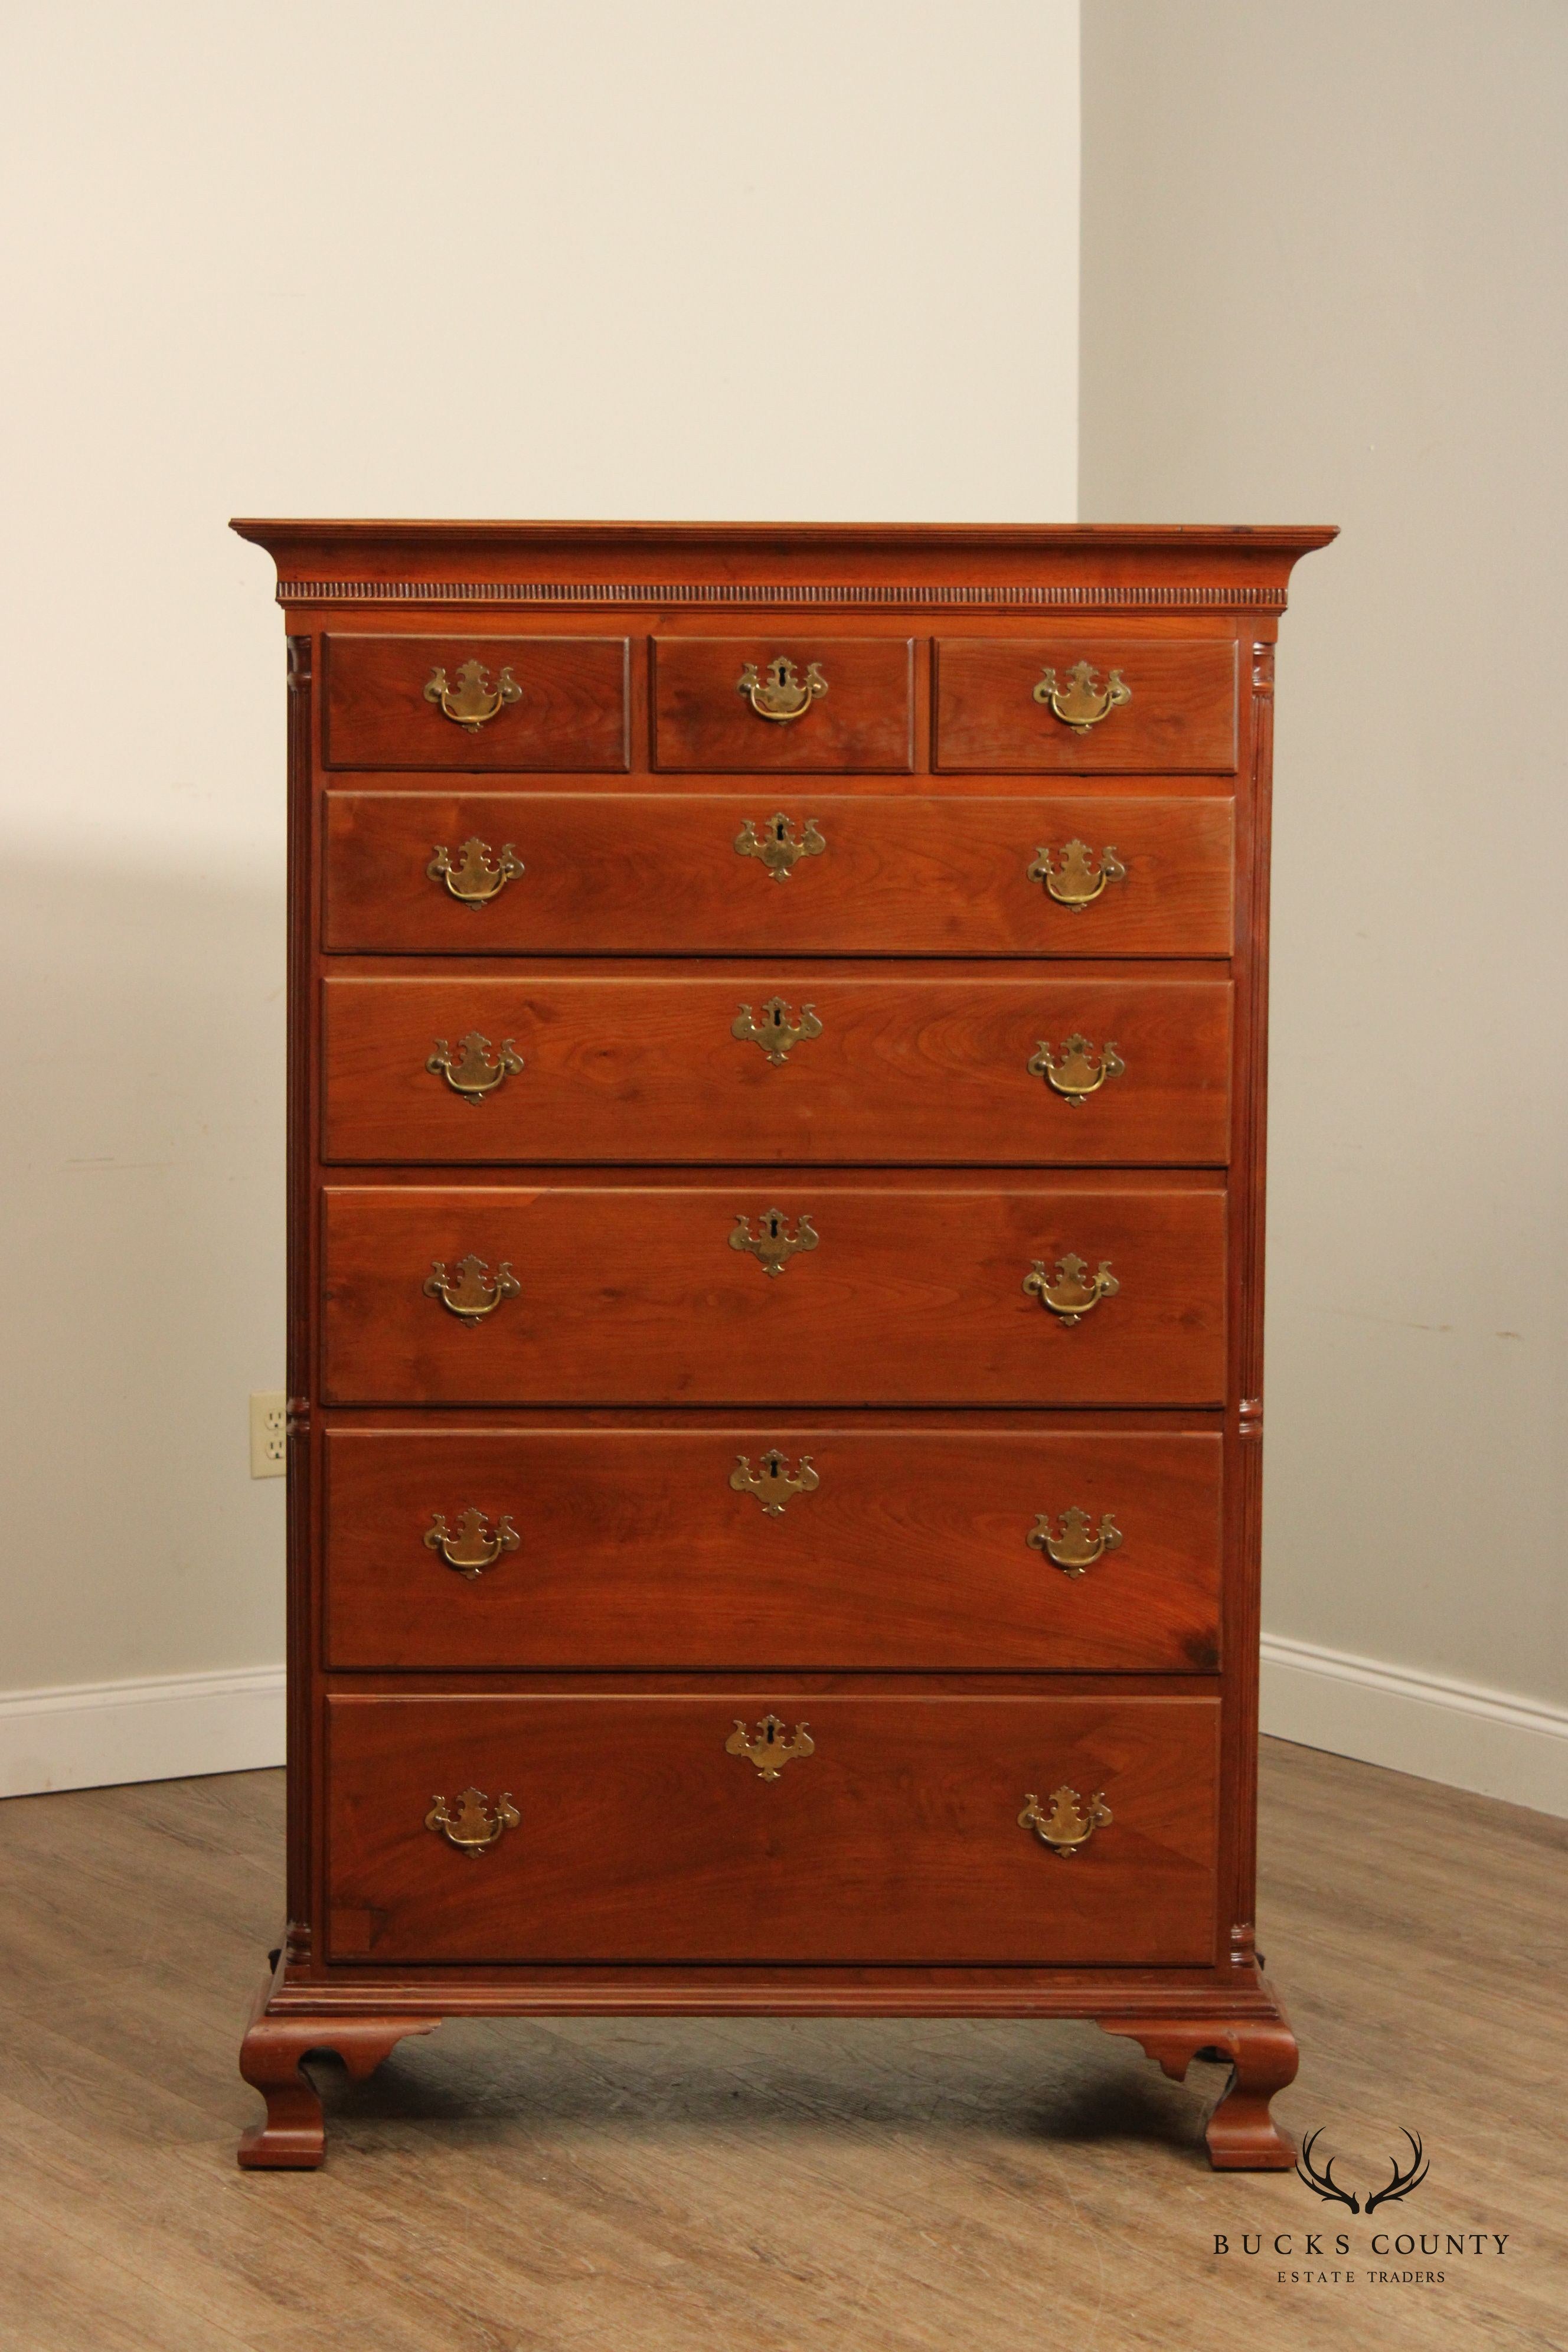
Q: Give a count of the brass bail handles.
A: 13